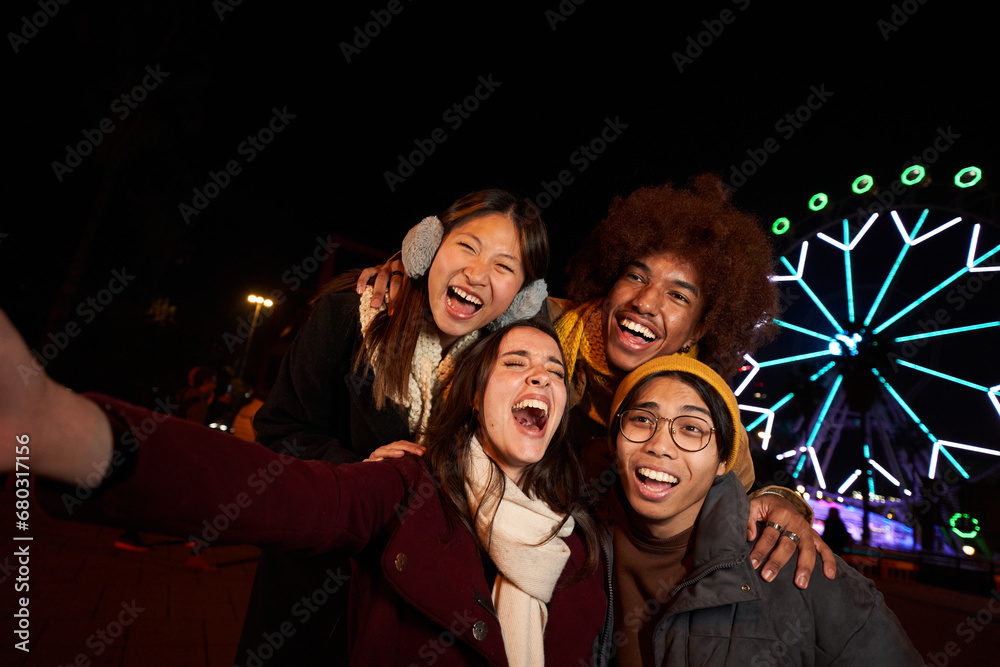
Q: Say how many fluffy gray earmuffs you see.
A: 2